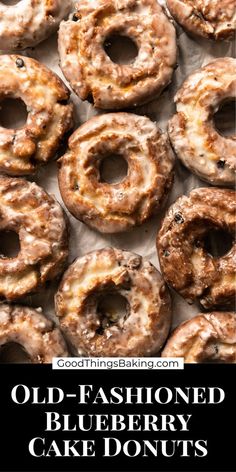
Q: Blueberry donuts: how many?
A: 11